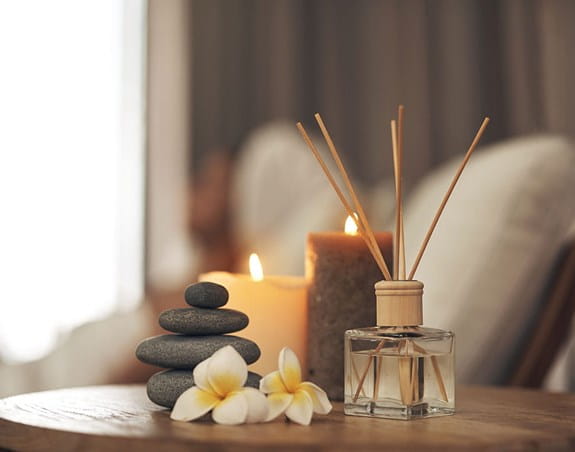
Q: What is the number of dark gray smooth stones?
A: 4